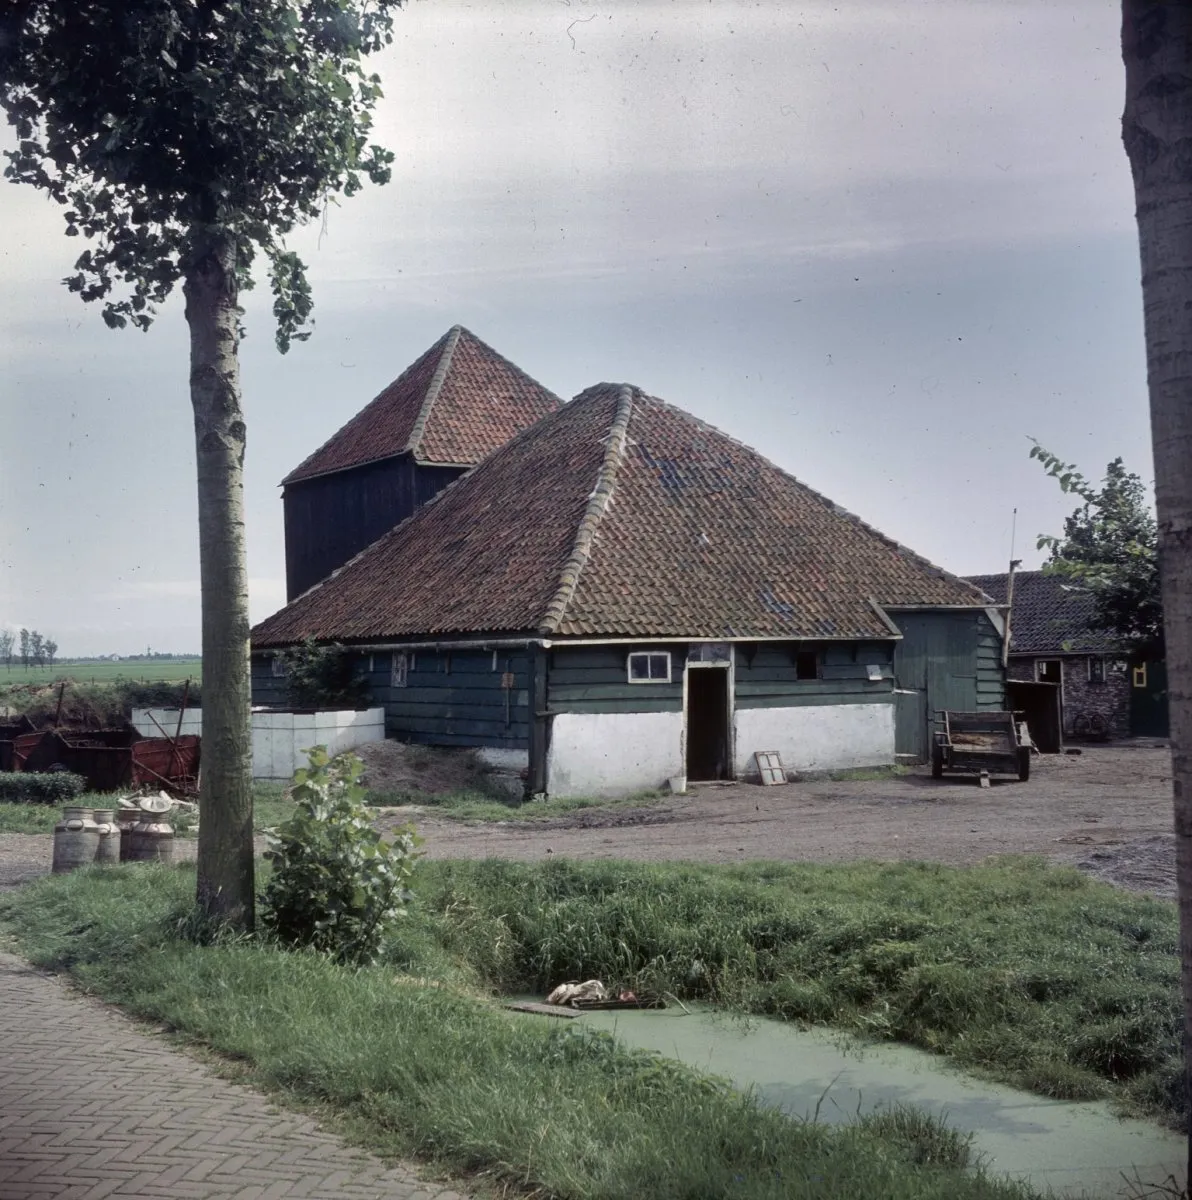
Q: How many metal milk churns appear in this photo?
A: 4